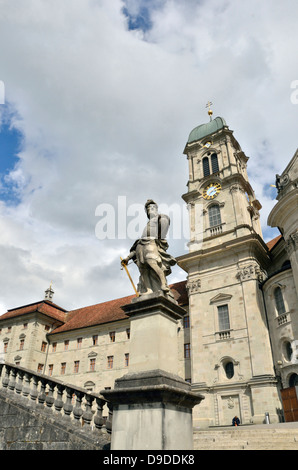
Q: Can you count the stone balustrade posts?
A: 13